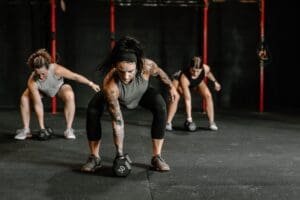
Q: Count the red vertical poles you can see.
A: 4